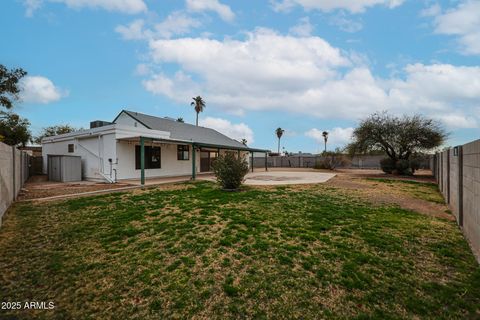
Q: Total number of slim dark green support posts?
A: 6